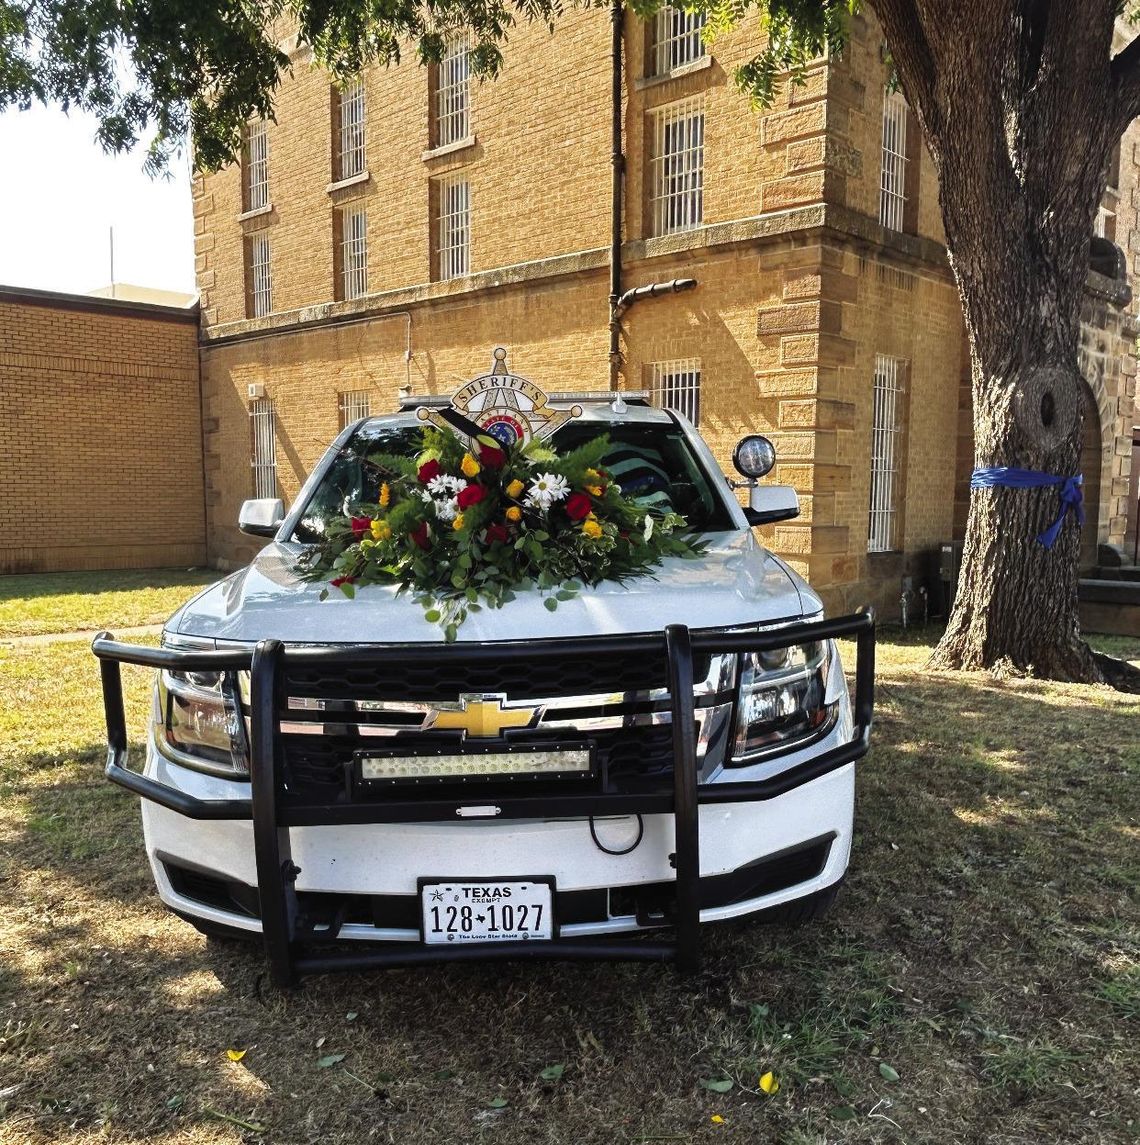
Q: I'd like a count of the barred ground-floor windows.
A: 4